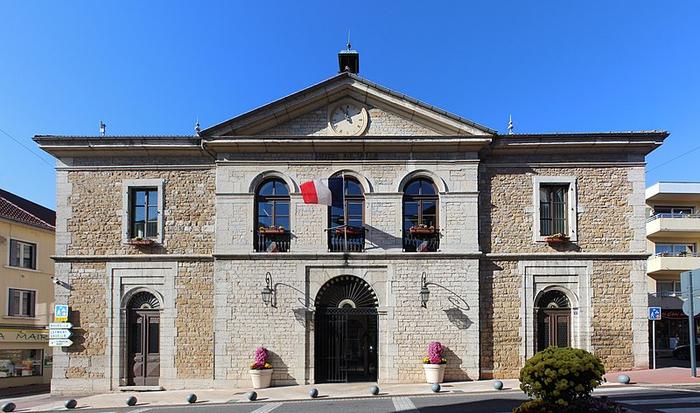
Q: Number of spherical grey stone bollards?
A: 10